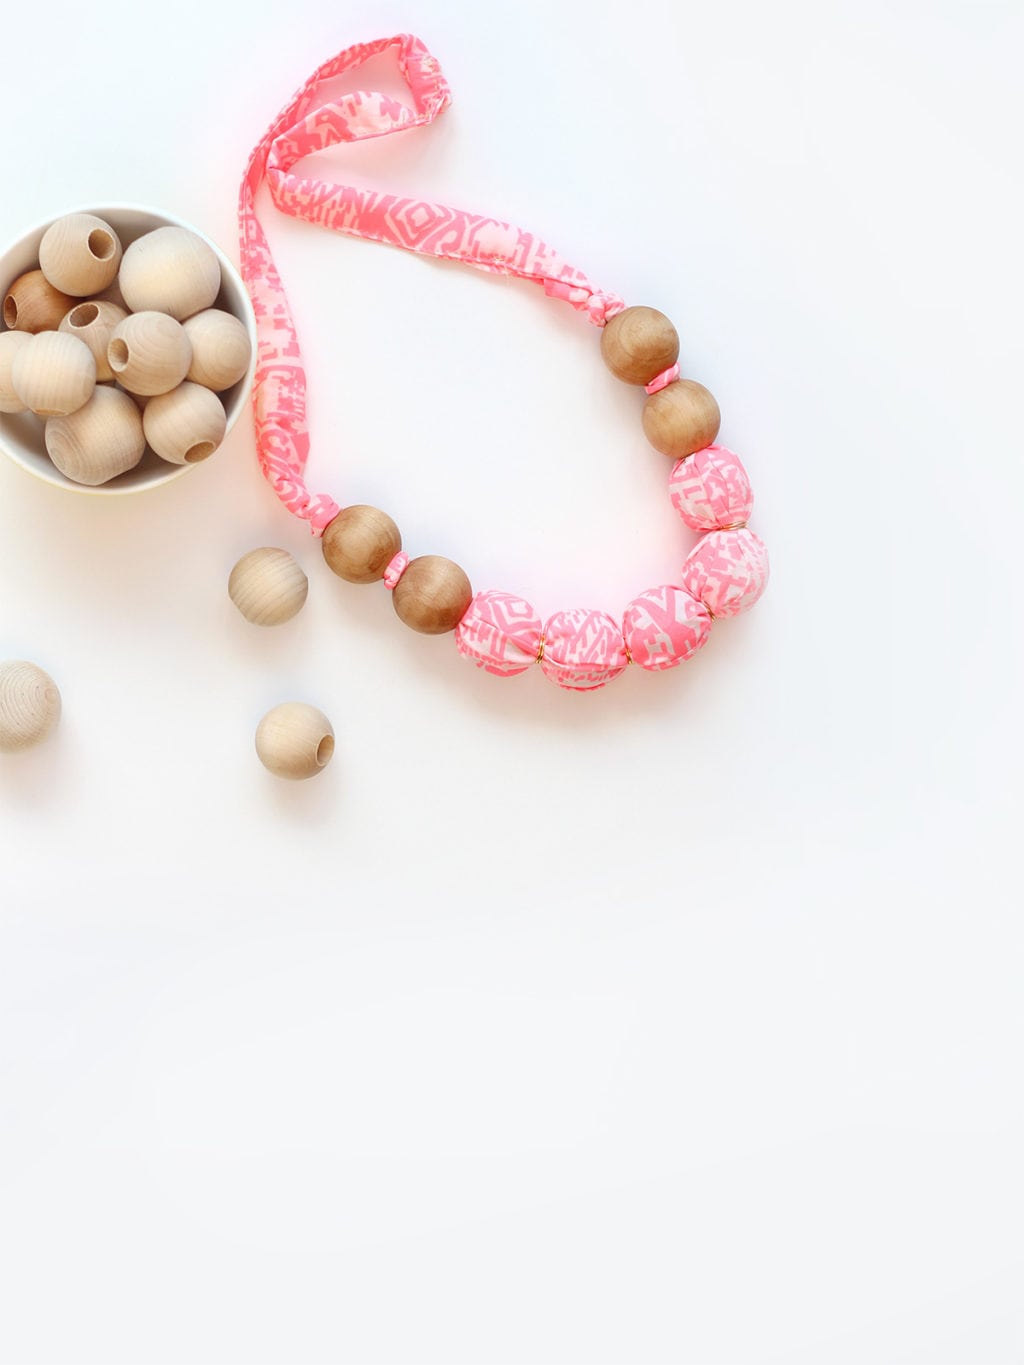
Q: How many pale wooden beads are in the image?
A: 12